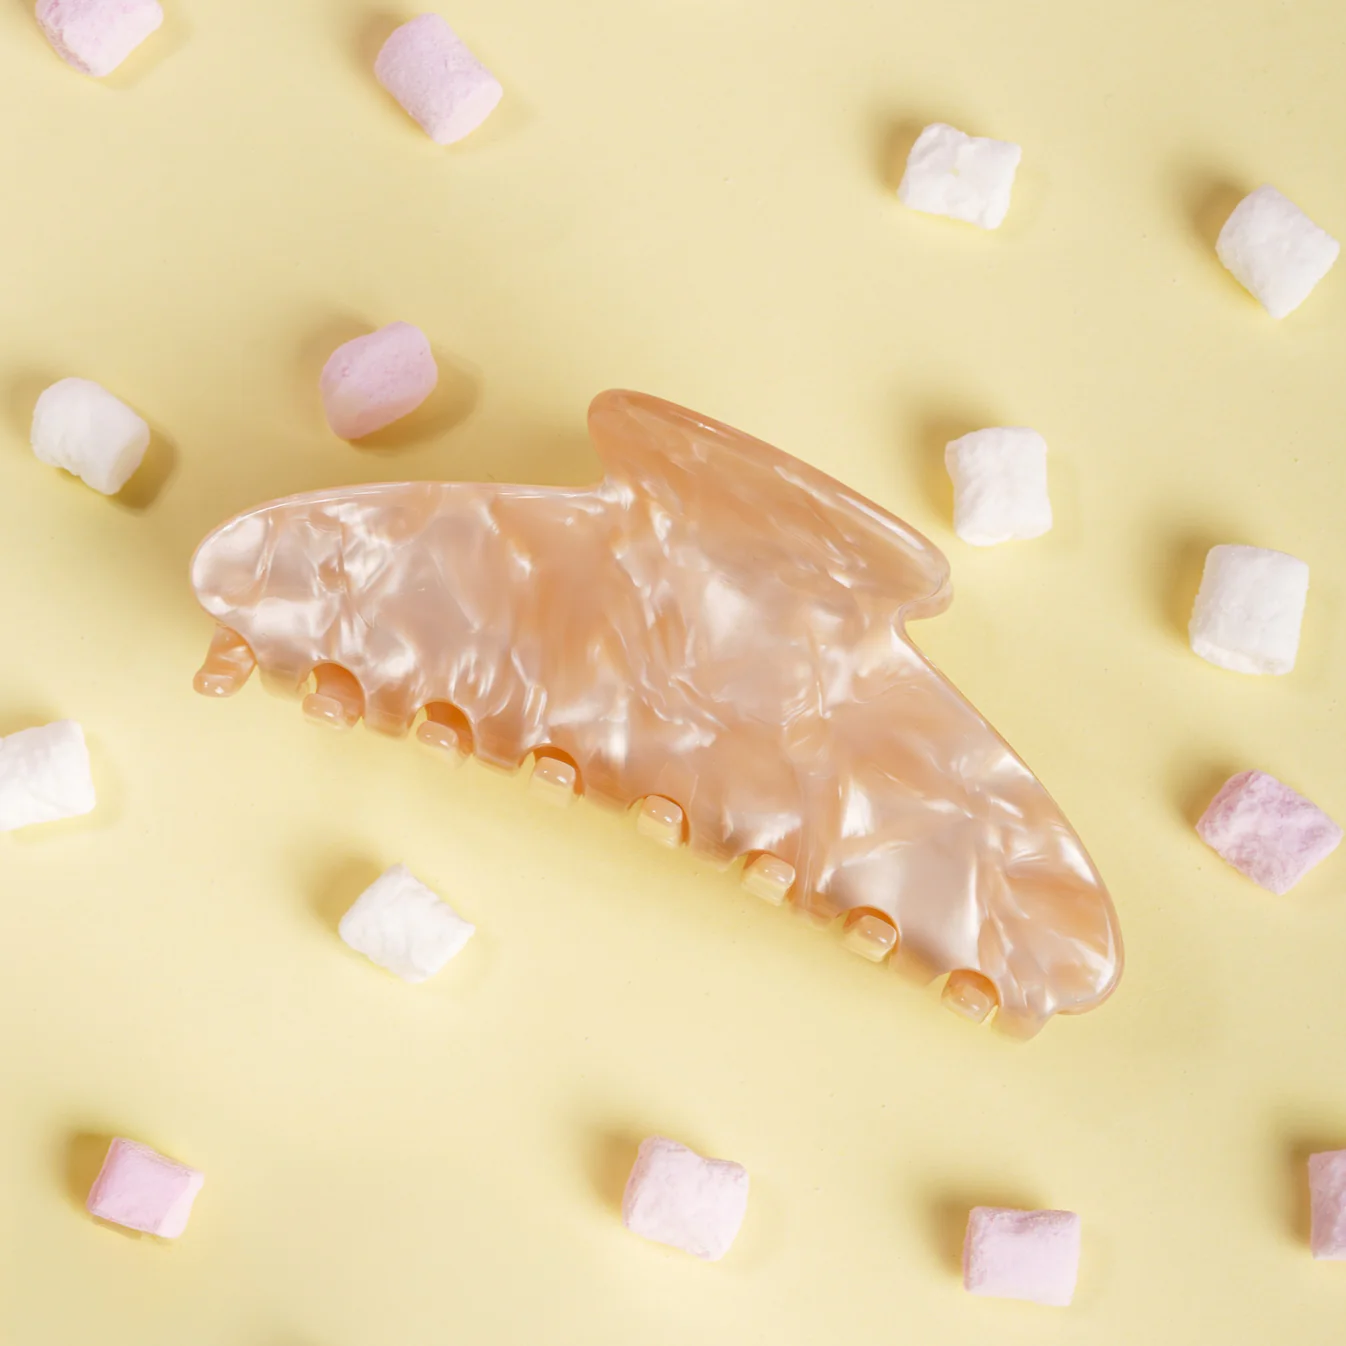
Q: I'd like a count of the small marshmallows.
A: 15